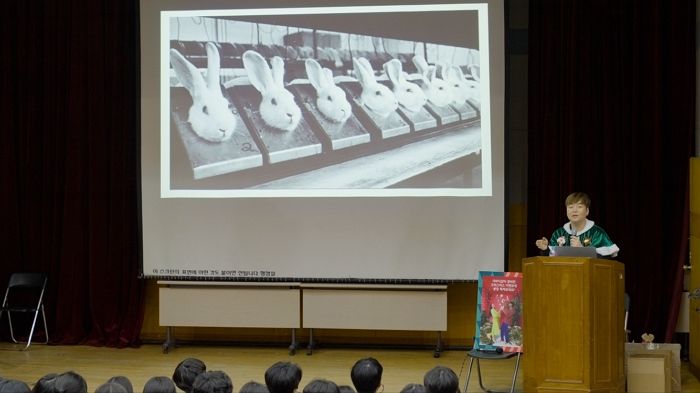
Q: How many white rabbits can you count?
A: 8